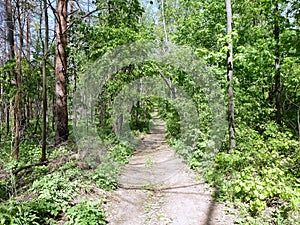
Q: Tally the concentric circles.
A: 2